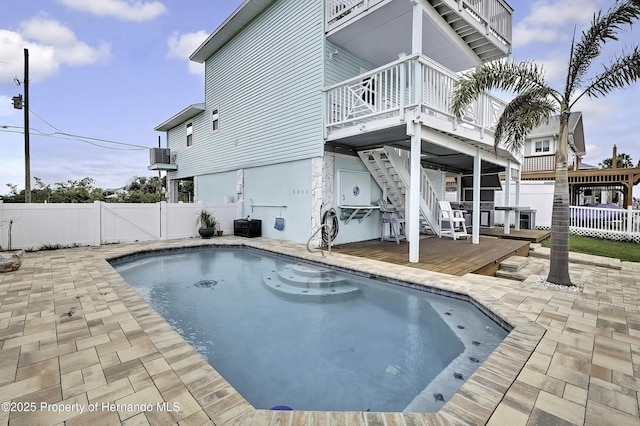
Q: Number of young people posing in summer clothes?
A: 0